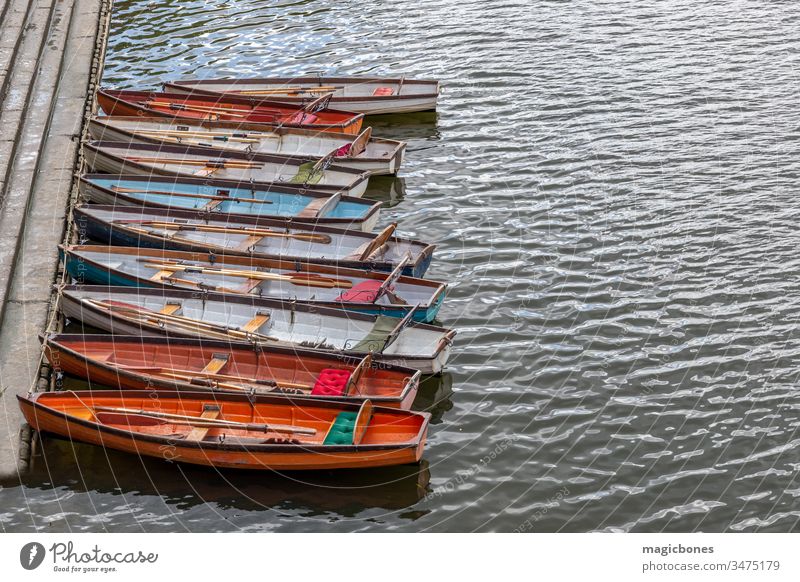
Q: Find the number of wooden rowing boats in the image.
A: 10